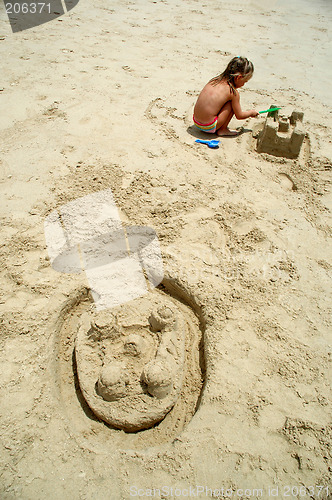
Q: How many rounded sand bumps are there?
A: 5